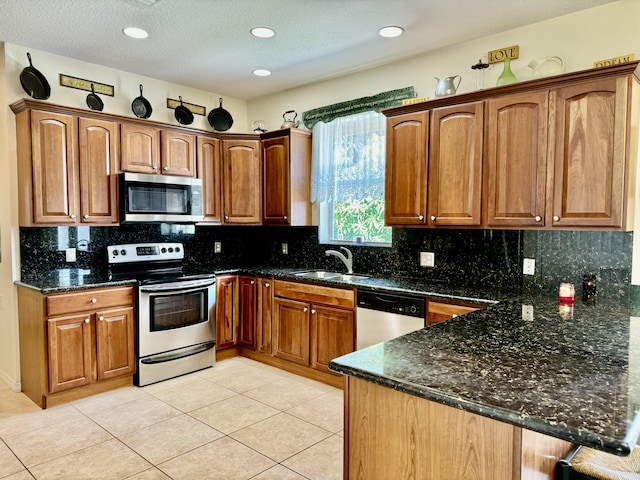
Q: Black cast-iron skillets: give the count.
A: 5